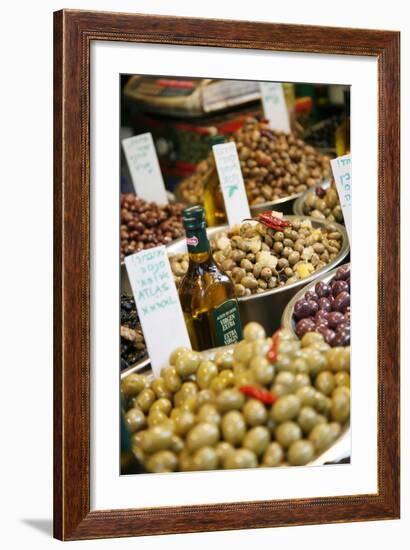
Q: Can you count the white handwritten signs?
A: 5